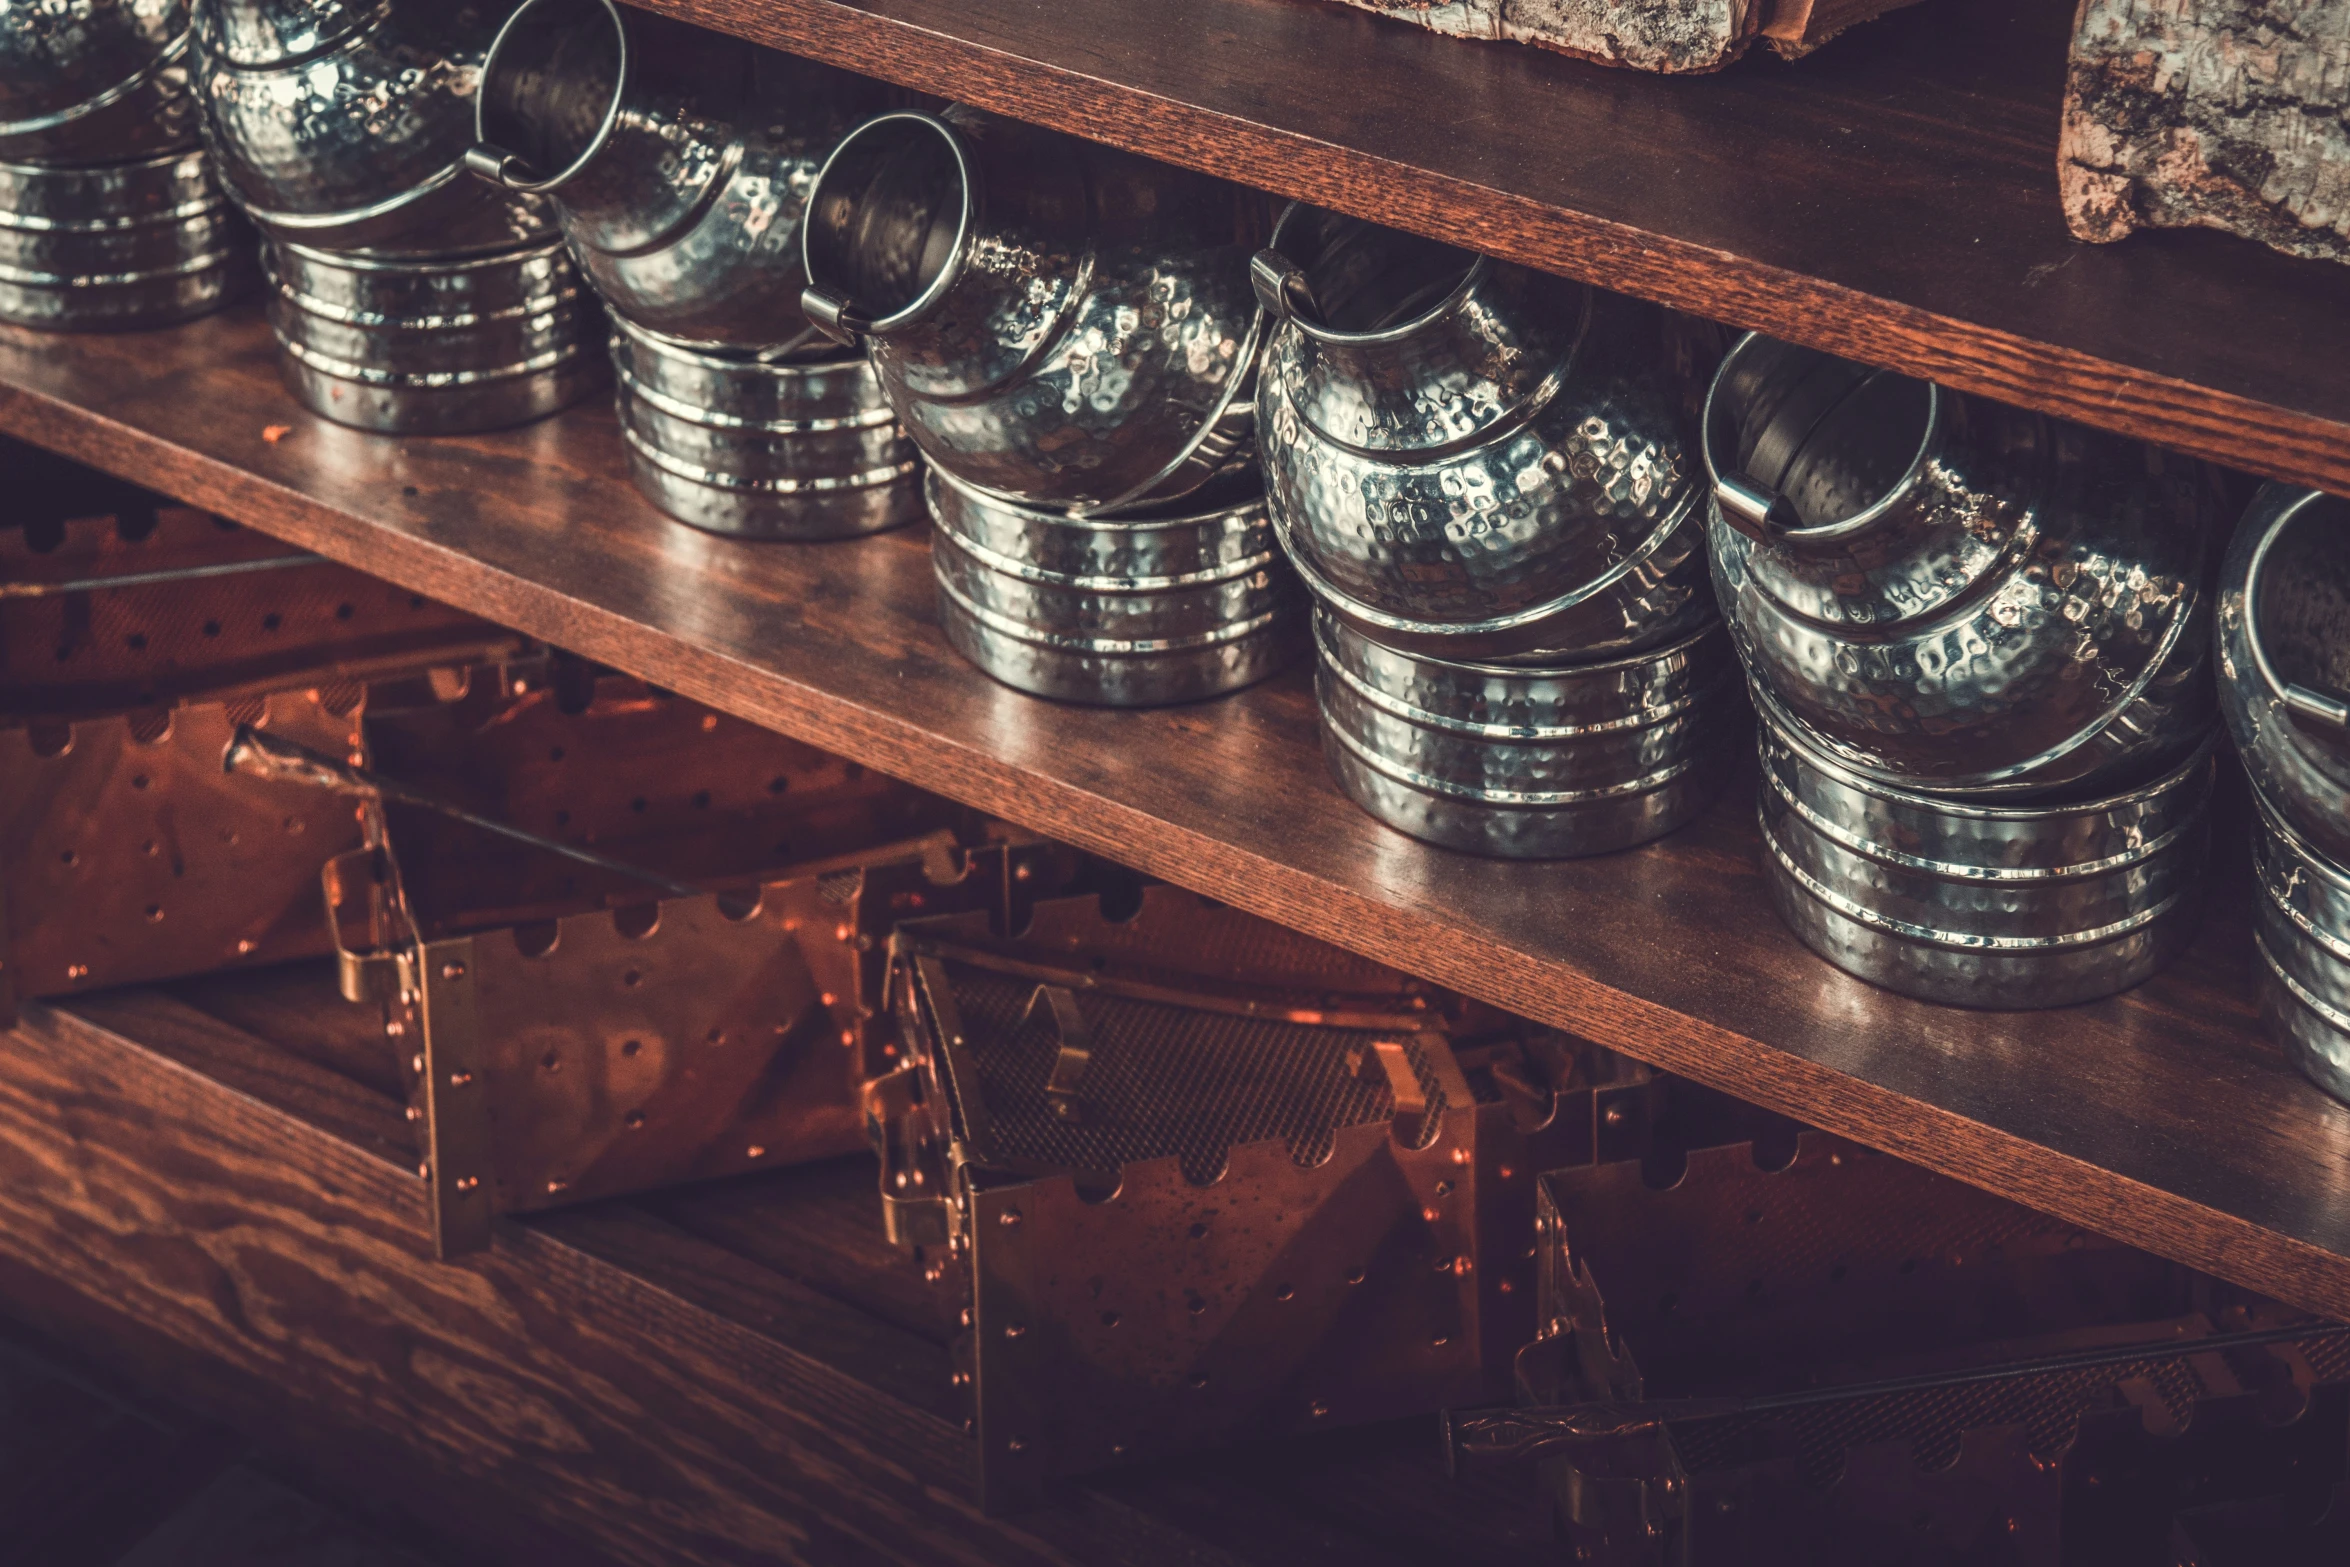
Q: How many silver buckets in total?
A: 7